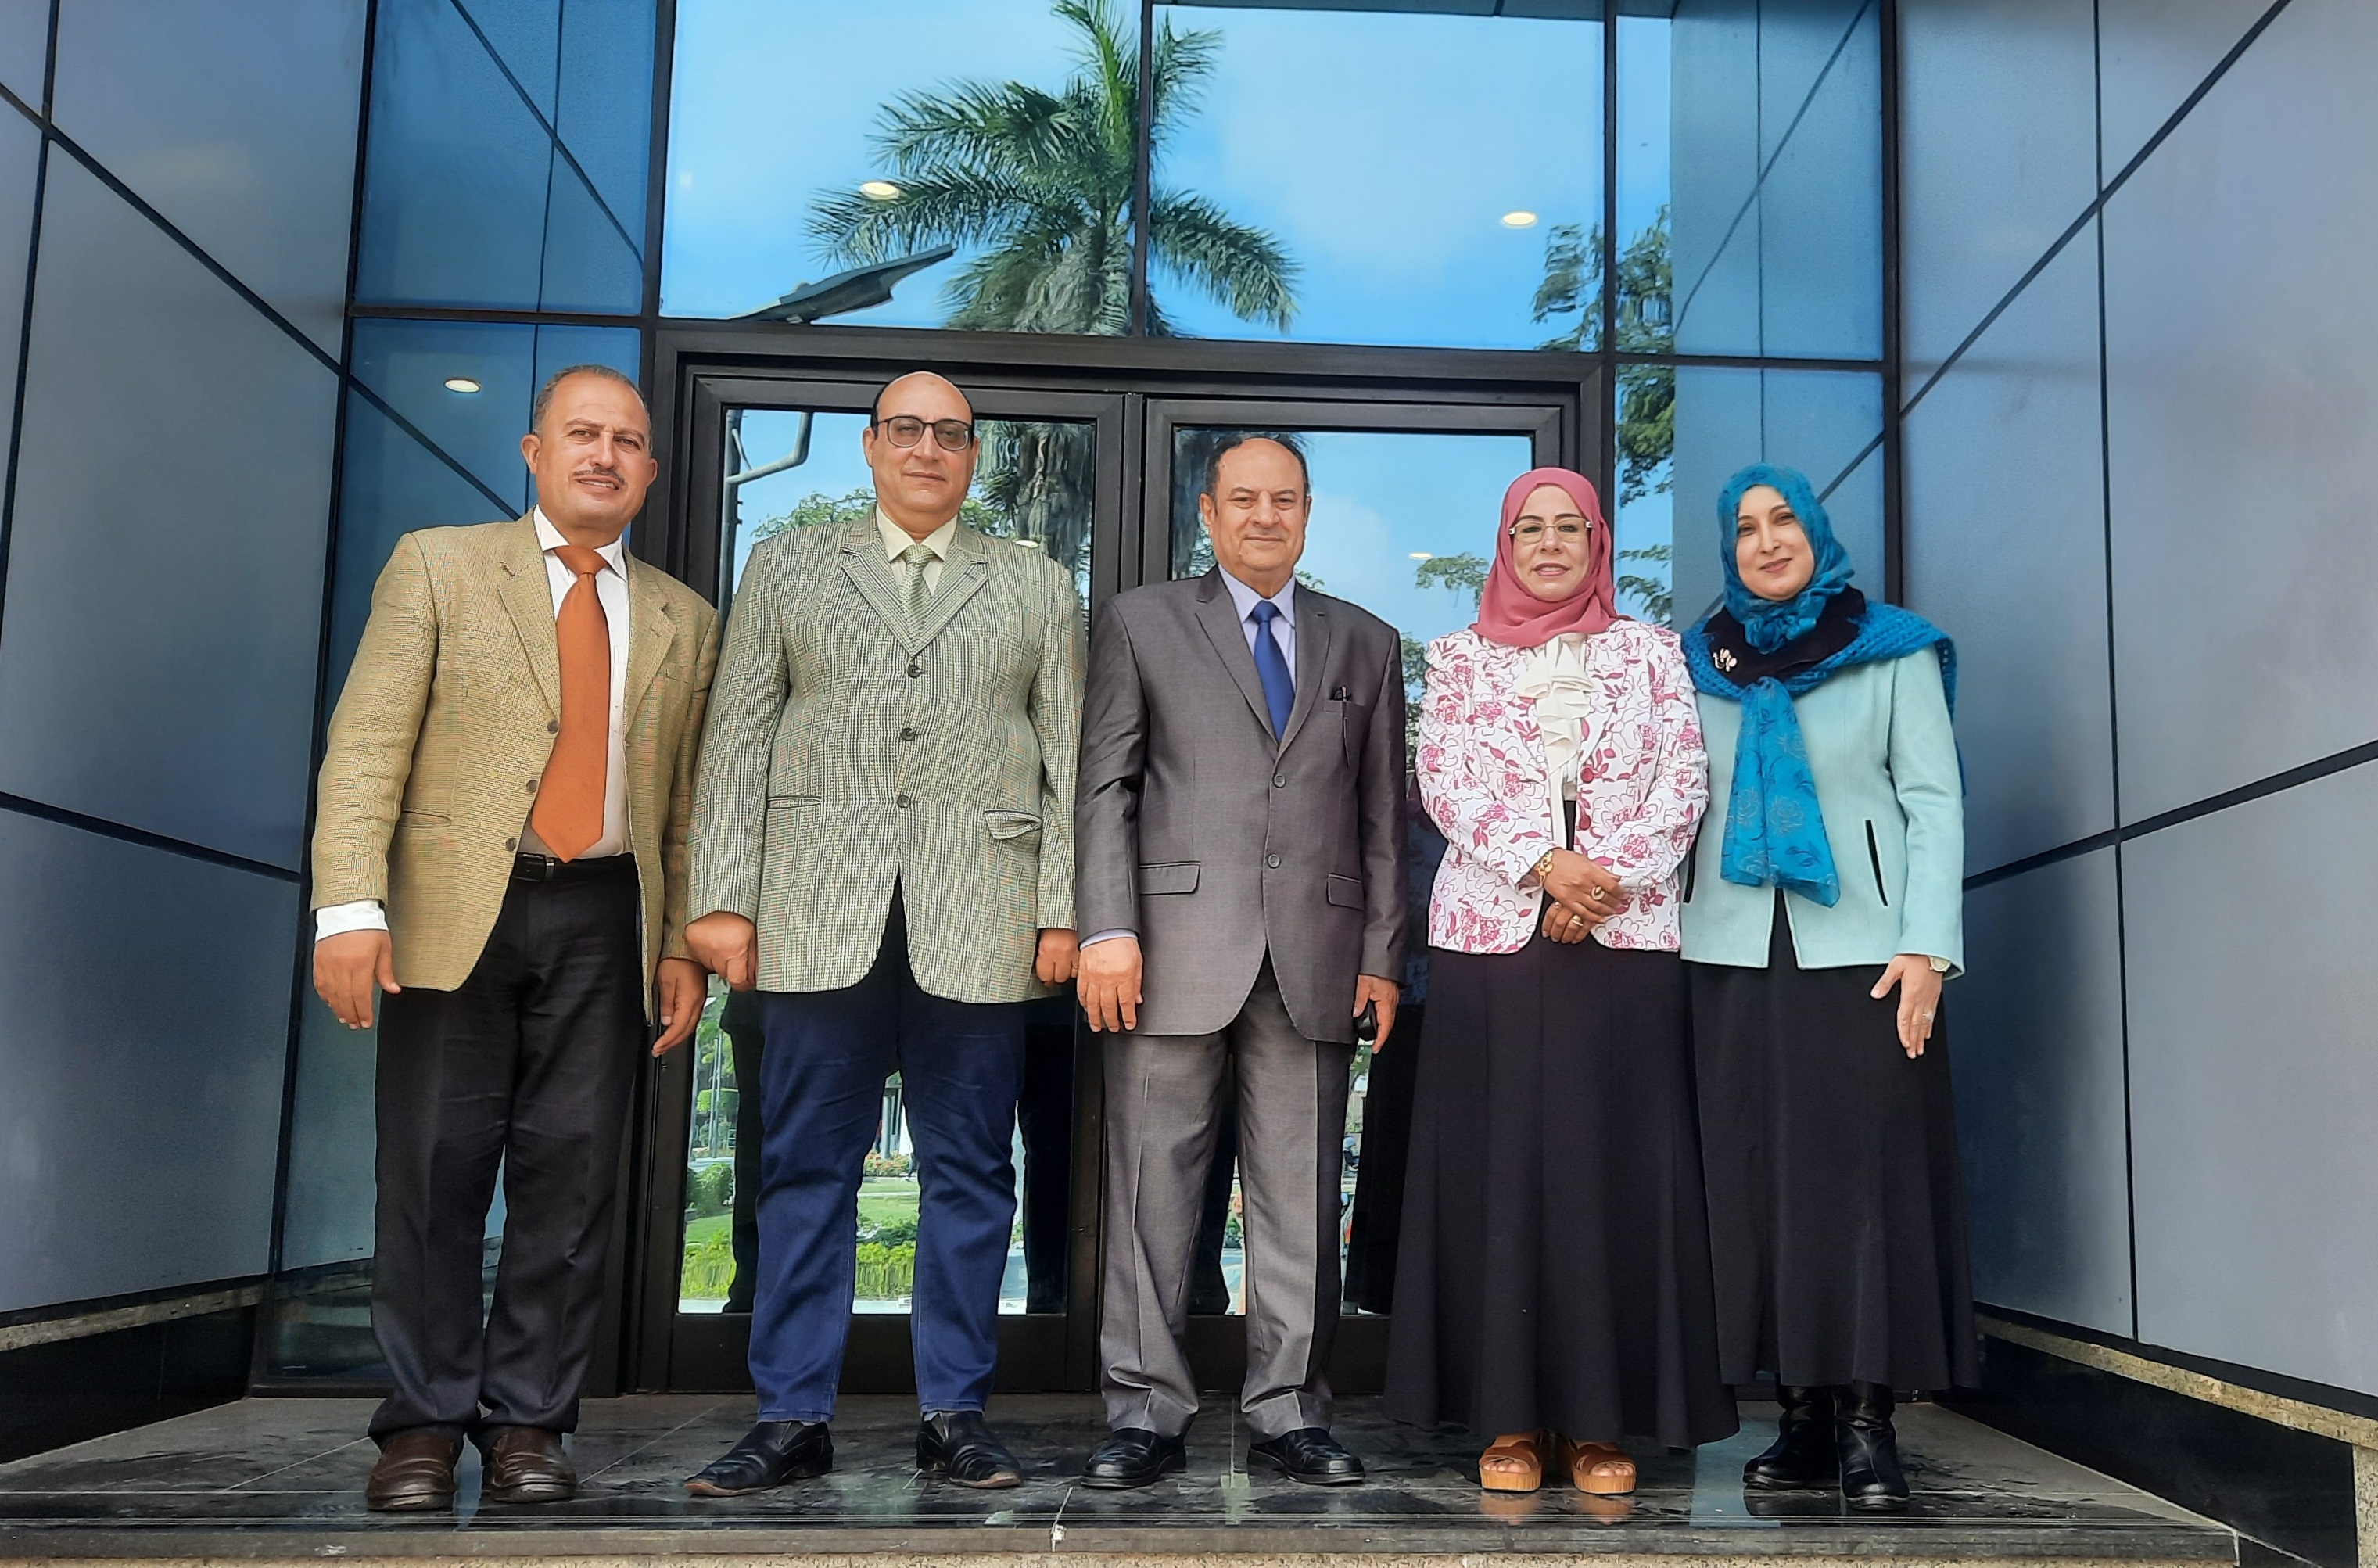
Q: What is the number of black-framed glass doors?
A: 2